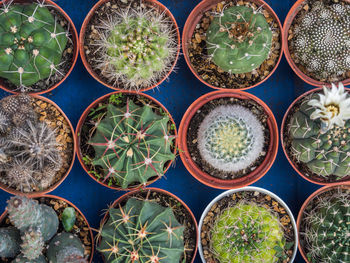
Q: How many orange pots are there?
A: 11